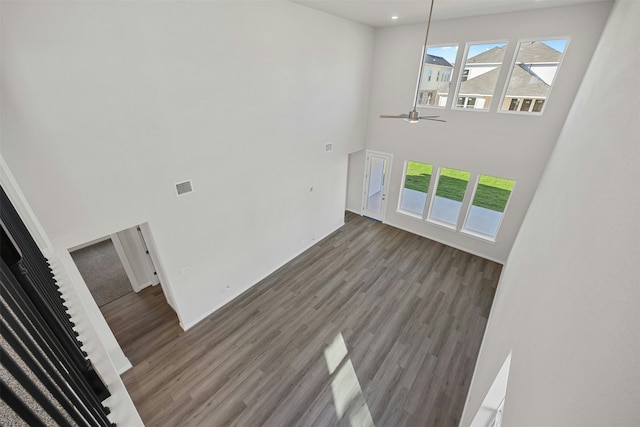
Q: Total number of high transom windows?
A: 3